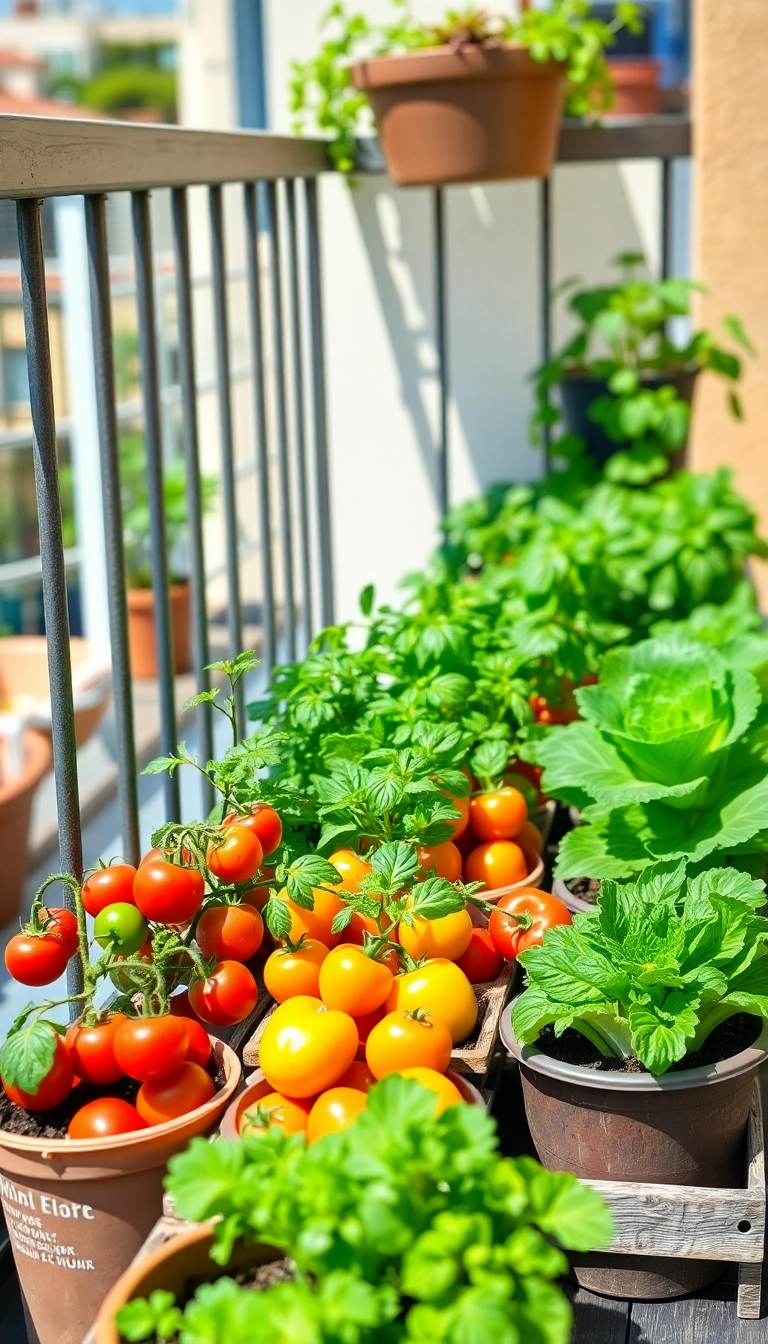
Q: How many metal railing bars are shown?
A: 12